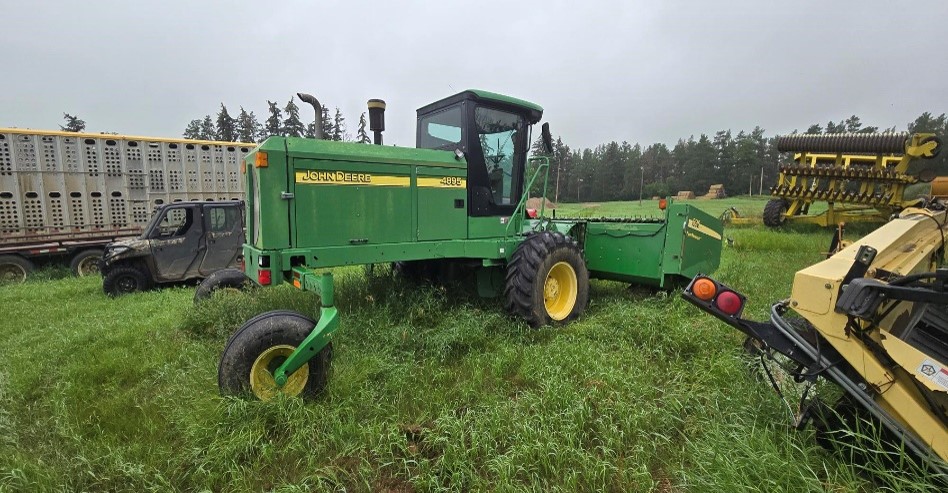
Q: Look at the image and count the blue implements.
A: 0